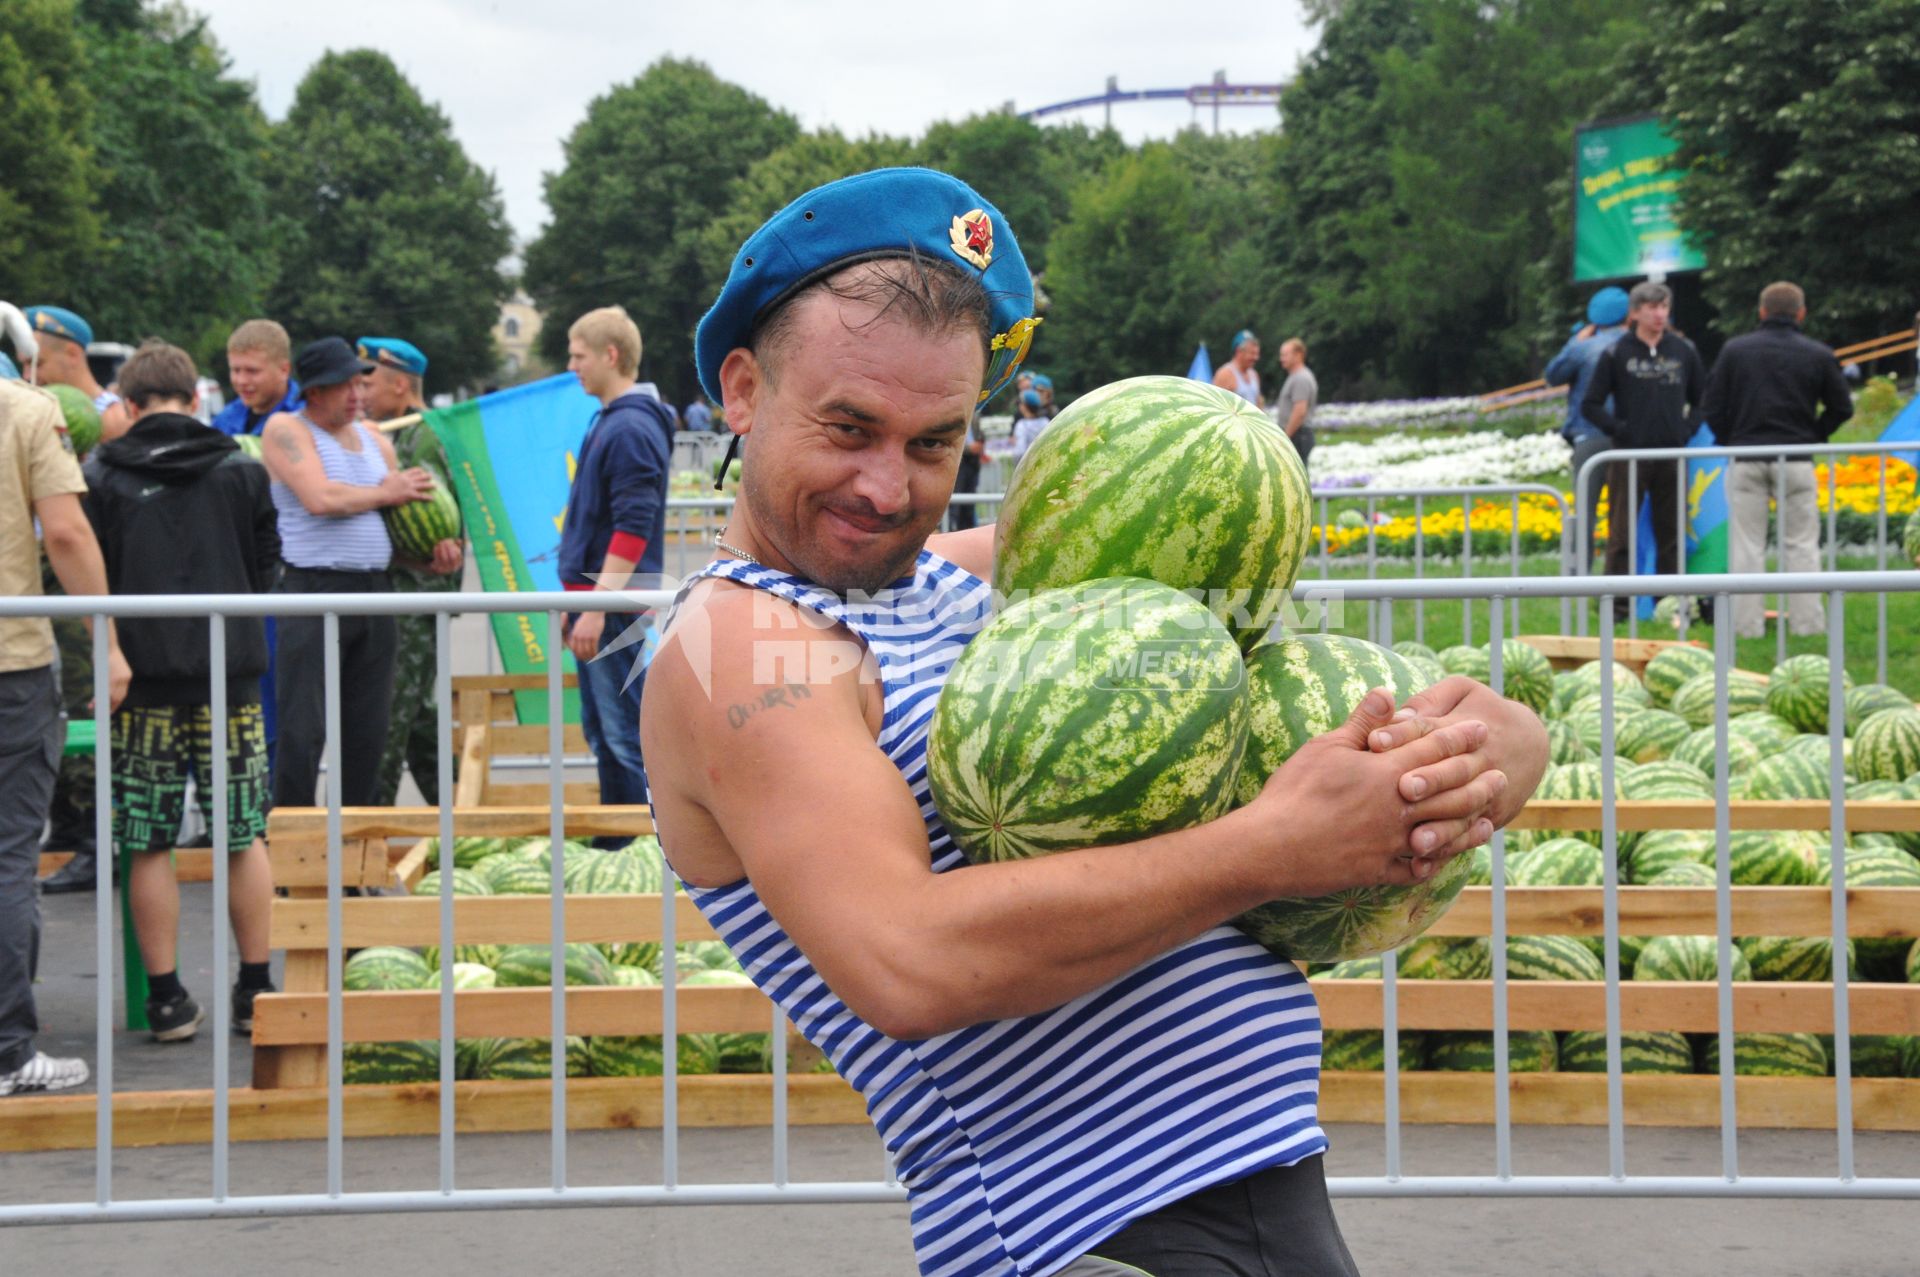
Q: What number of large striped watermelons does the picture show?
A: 3